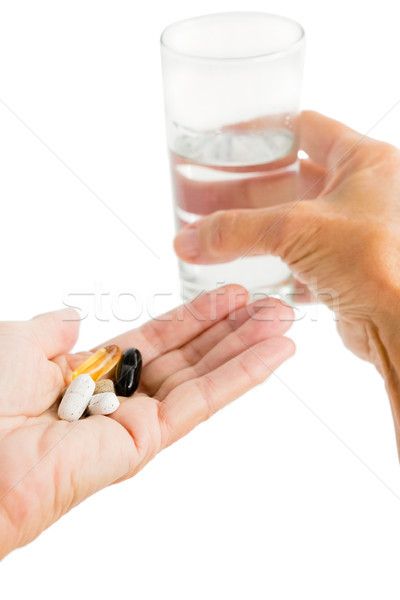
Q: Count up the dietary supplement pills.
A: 5